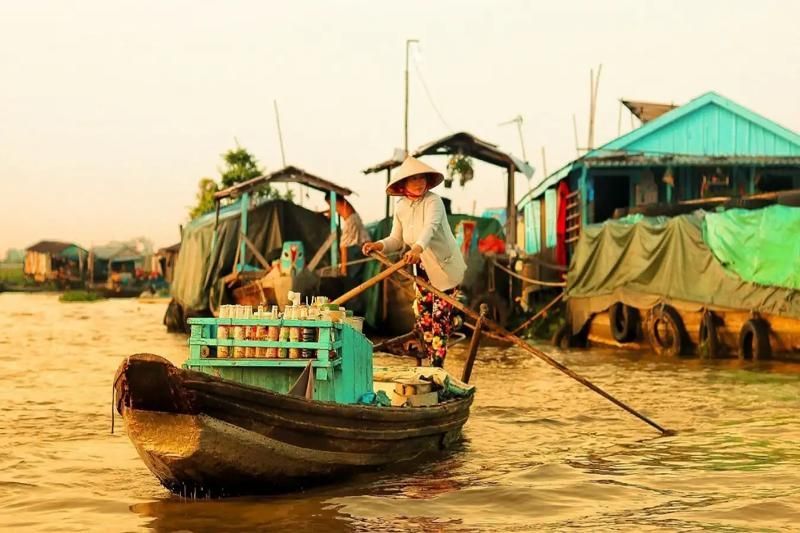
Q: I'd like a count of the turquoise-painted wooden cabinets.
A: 1